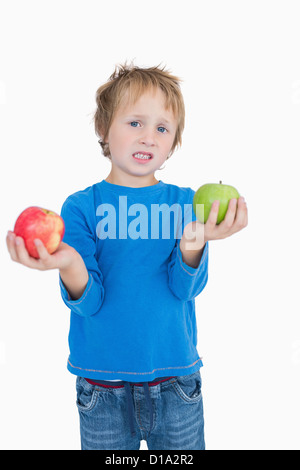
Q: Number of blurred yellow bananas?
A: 0